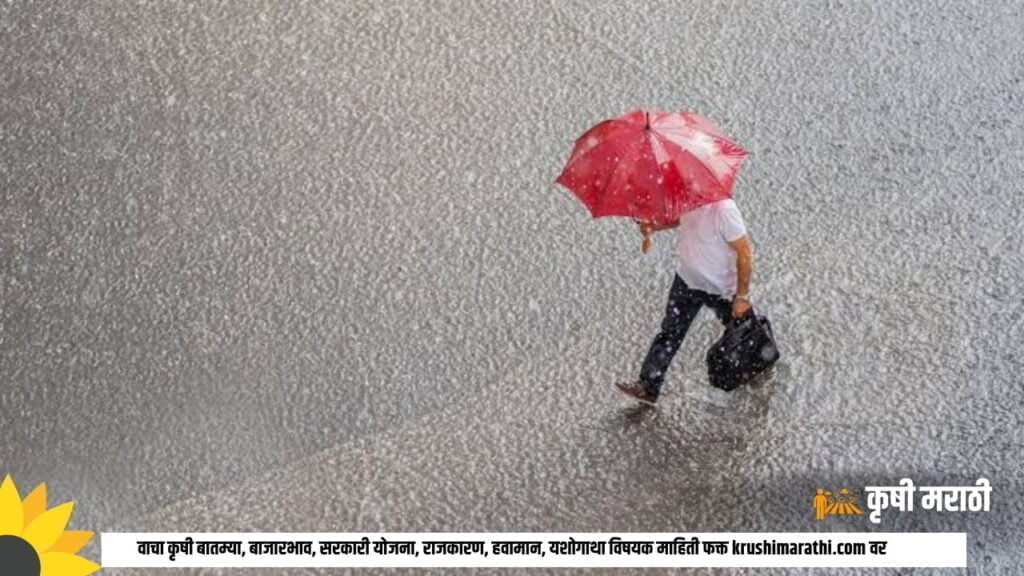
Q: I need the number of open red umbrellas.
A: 1